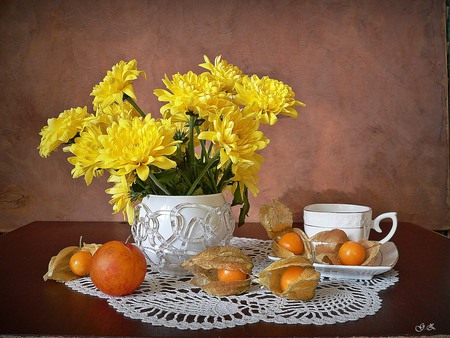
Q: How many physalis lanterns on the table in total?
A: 5